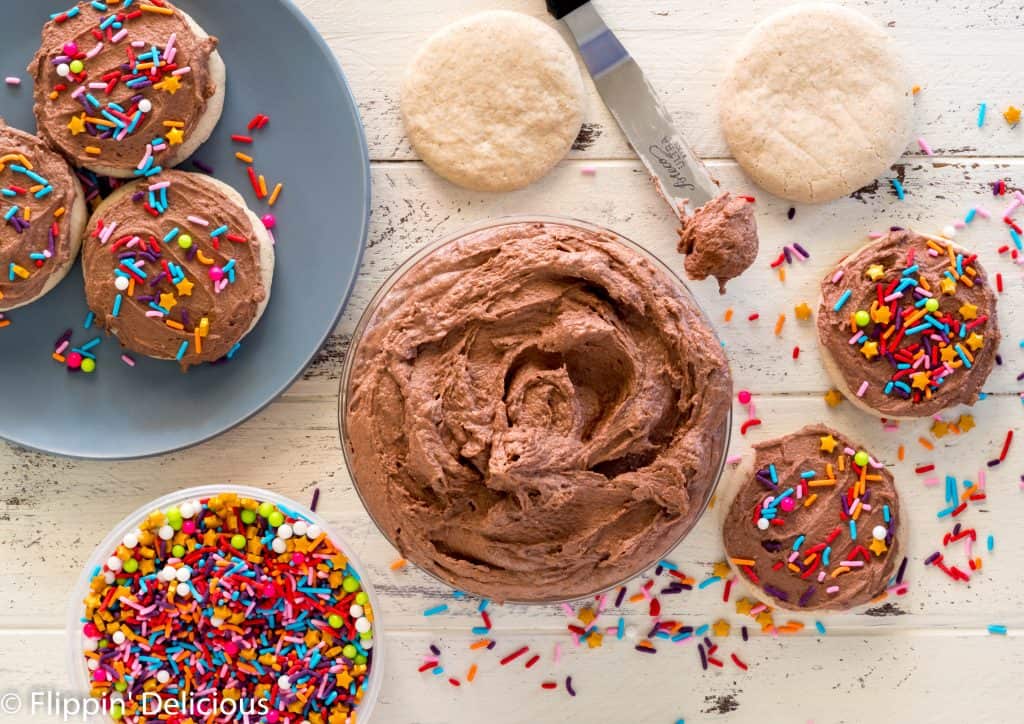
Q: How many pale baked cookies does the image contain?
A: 2